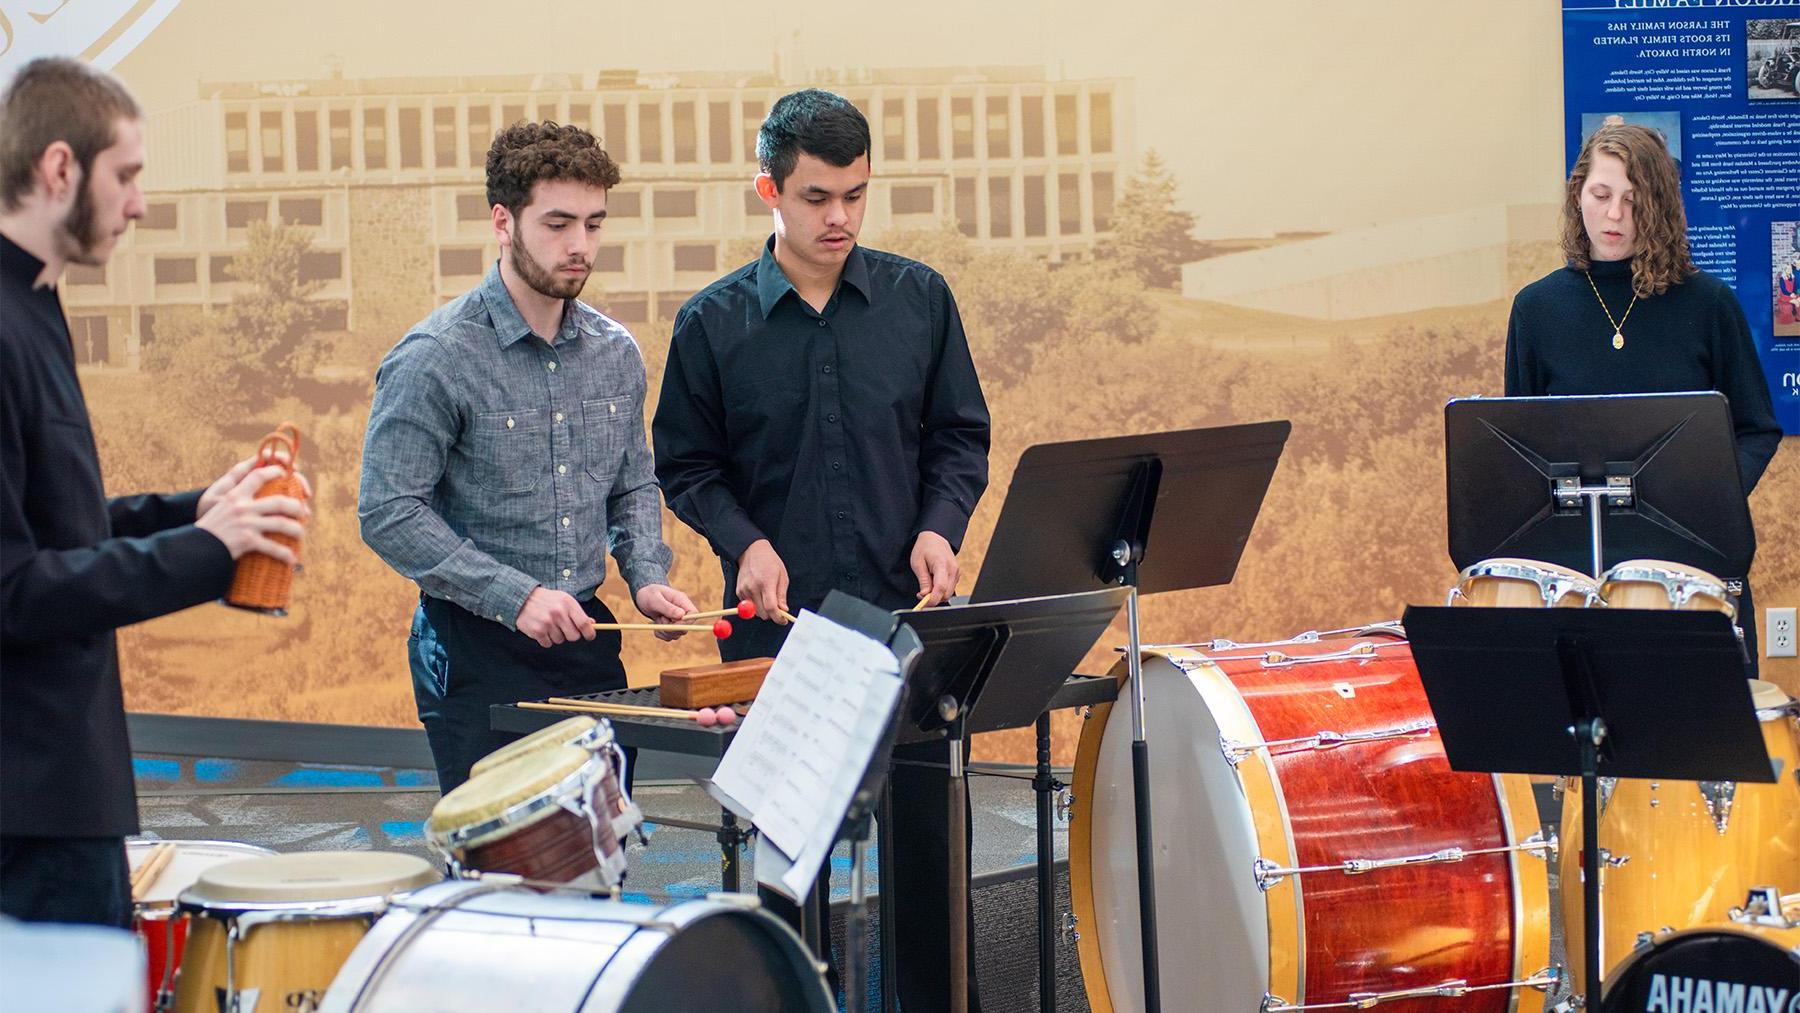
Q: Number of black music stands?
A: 5